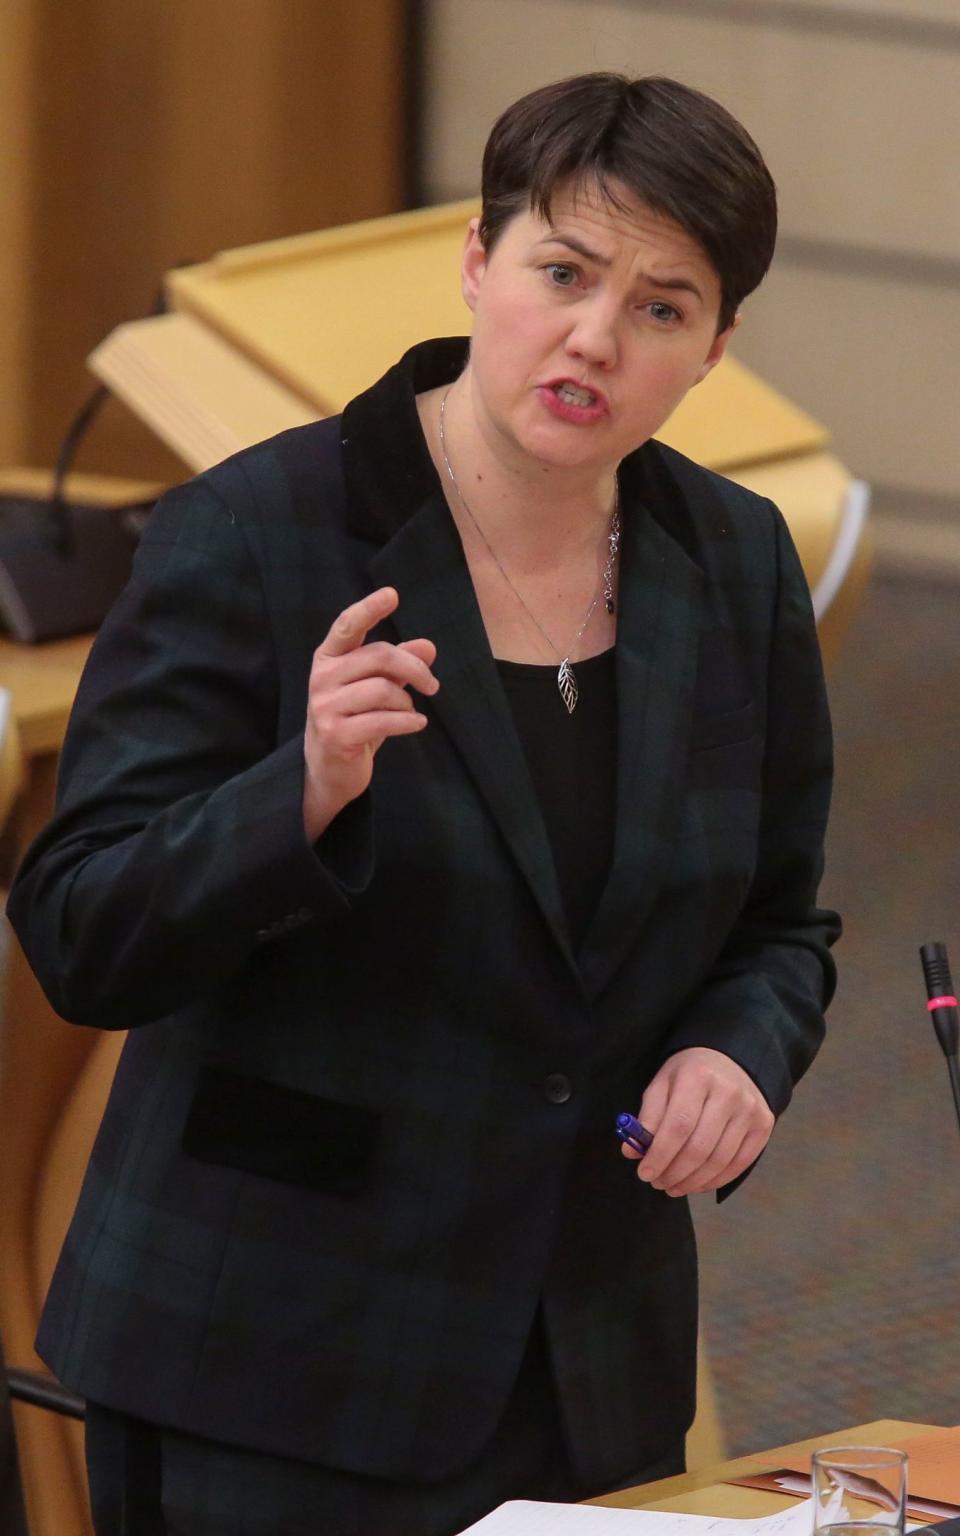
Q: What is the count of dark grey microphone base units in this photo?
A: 1